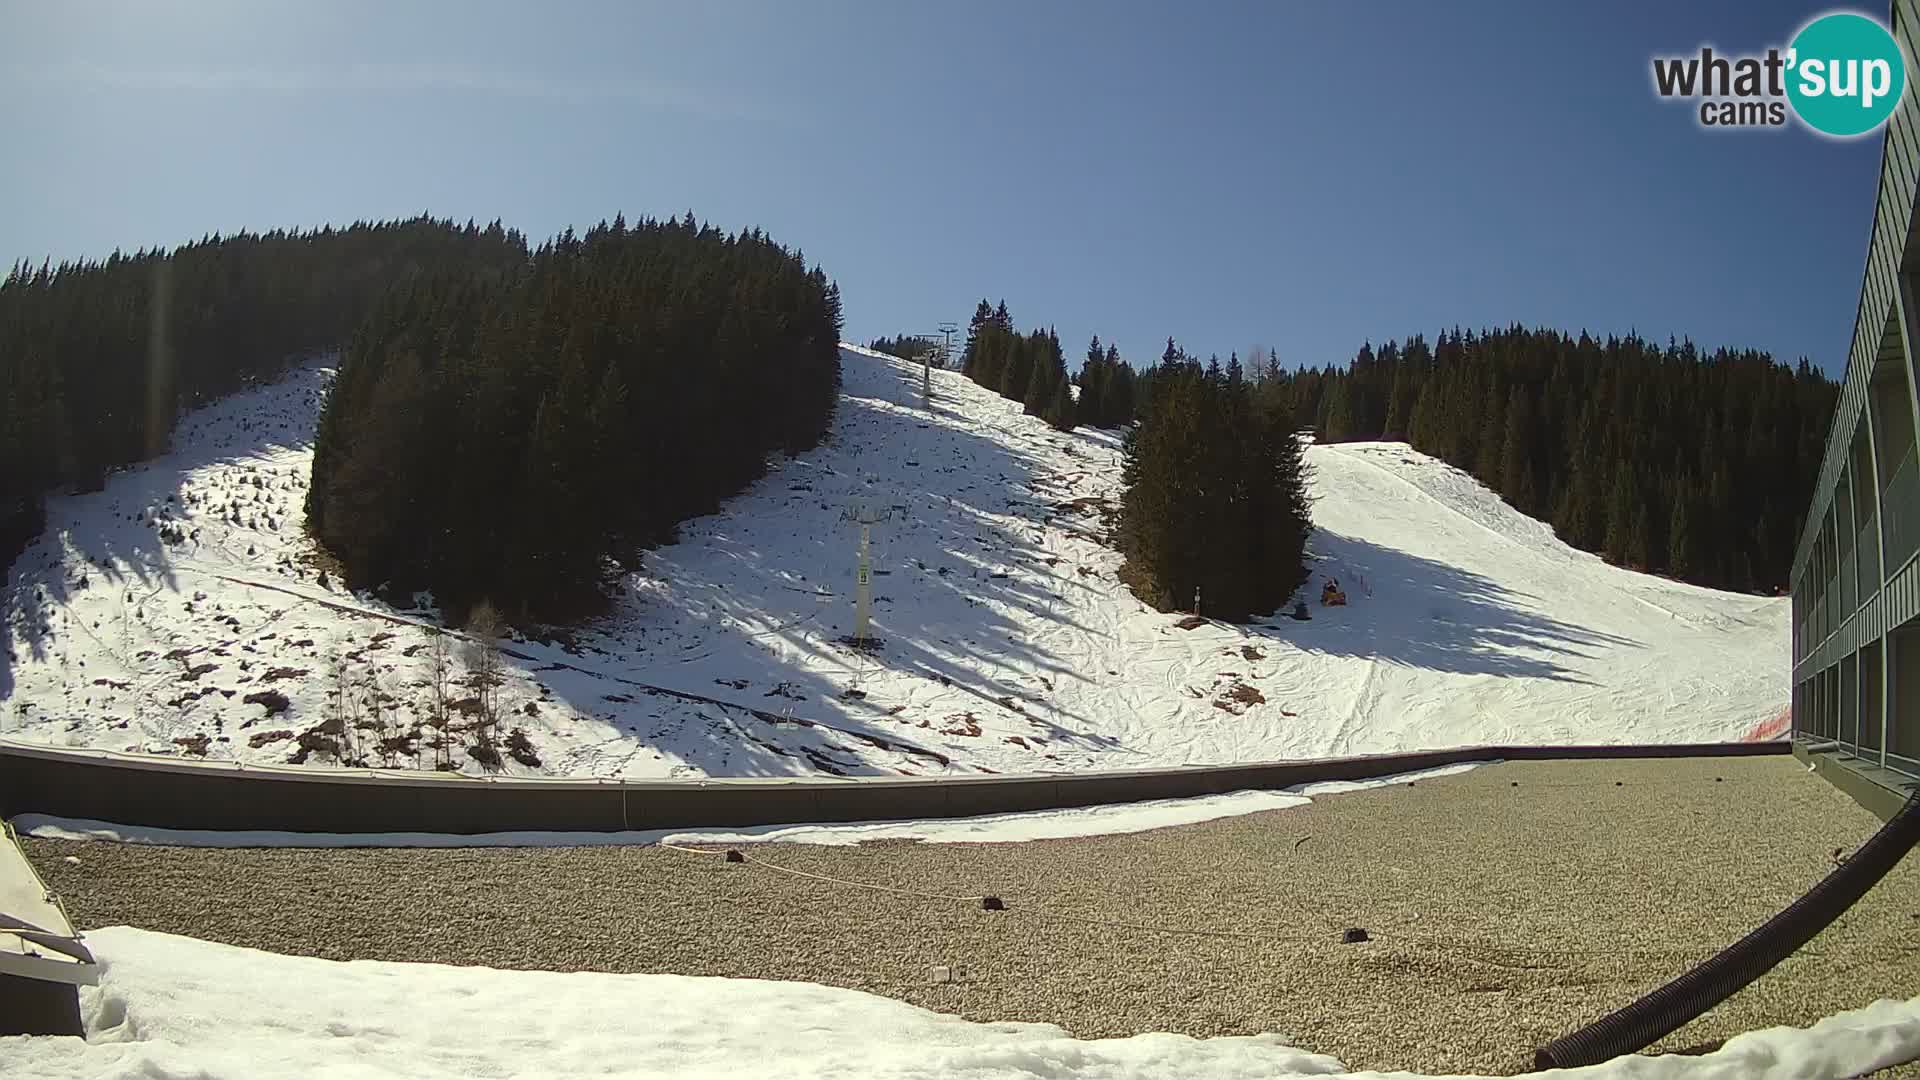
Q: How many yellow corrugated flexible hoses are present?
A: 0